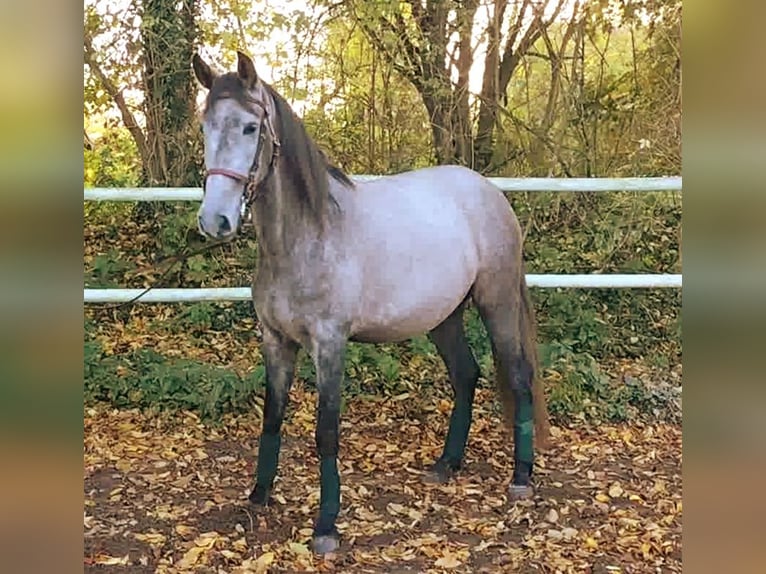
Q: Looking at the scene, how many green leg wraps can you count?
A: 4